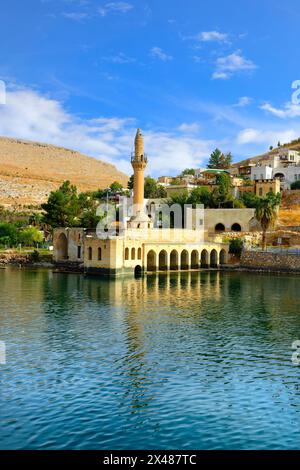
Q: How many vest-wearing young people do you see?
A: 0